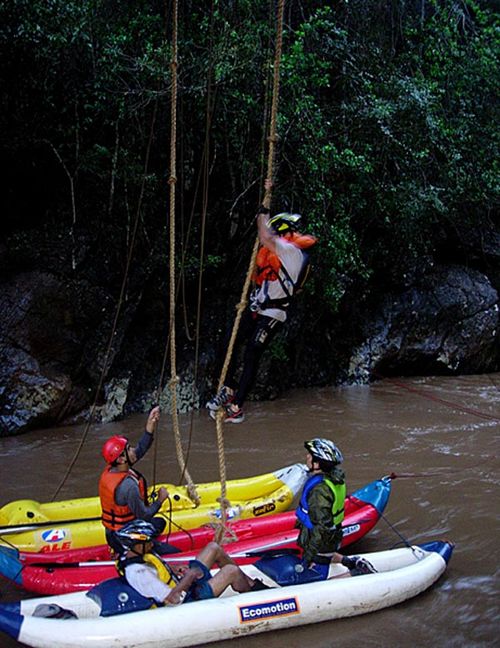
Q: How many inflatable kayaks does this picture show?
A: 3